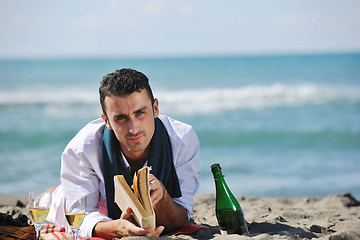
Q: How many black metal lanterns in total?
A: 0